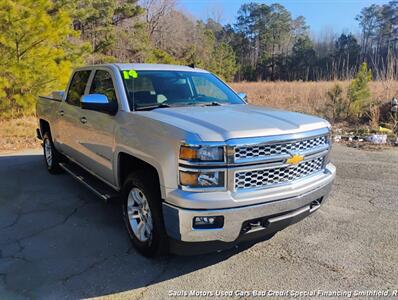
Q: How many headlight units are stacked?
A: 2